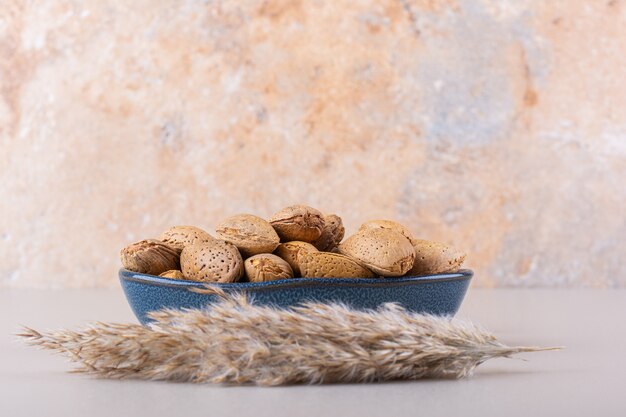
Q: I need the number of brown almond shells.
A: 13